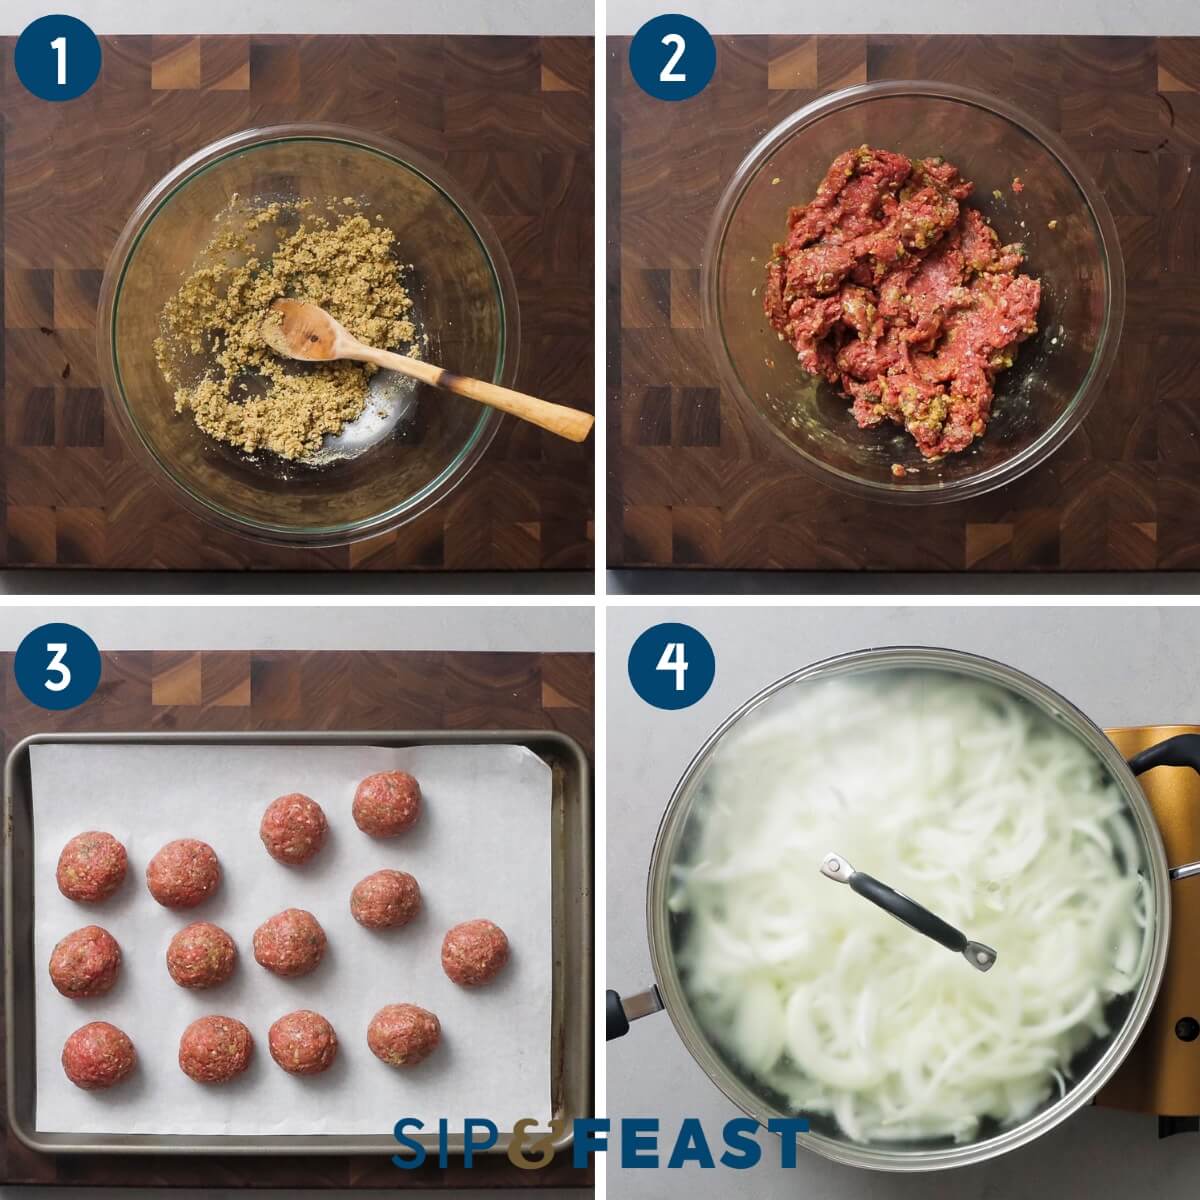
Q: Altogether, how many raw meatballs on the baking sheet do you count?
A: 13